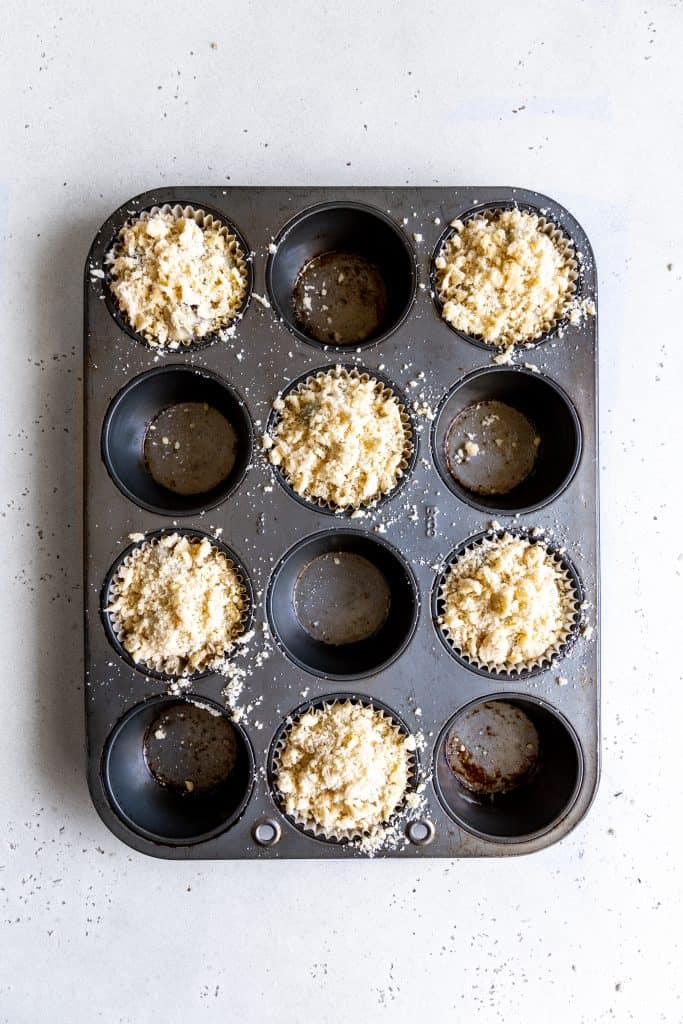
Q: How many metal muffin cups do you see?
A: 12